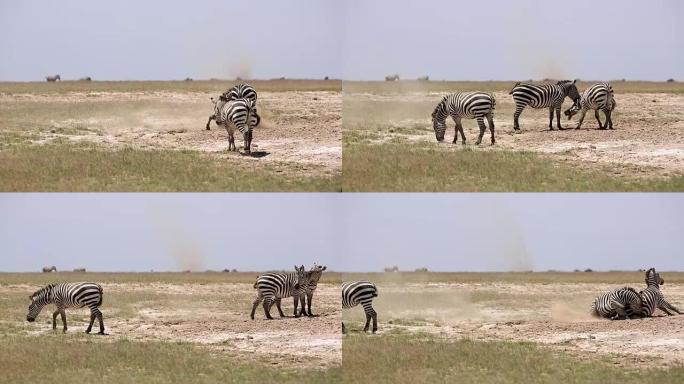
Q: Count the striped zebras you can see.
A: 11